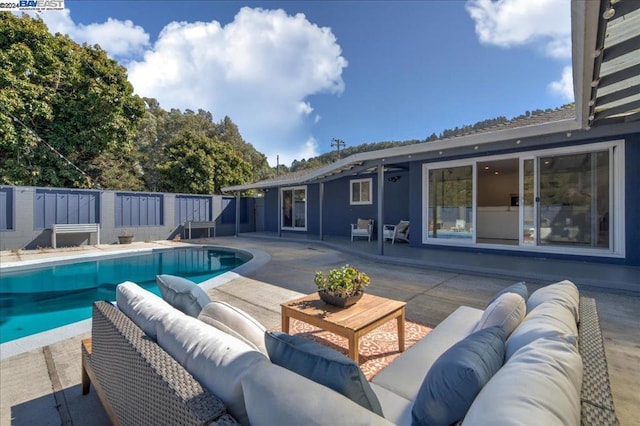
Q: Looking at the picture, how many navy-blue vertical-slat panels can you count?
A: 5